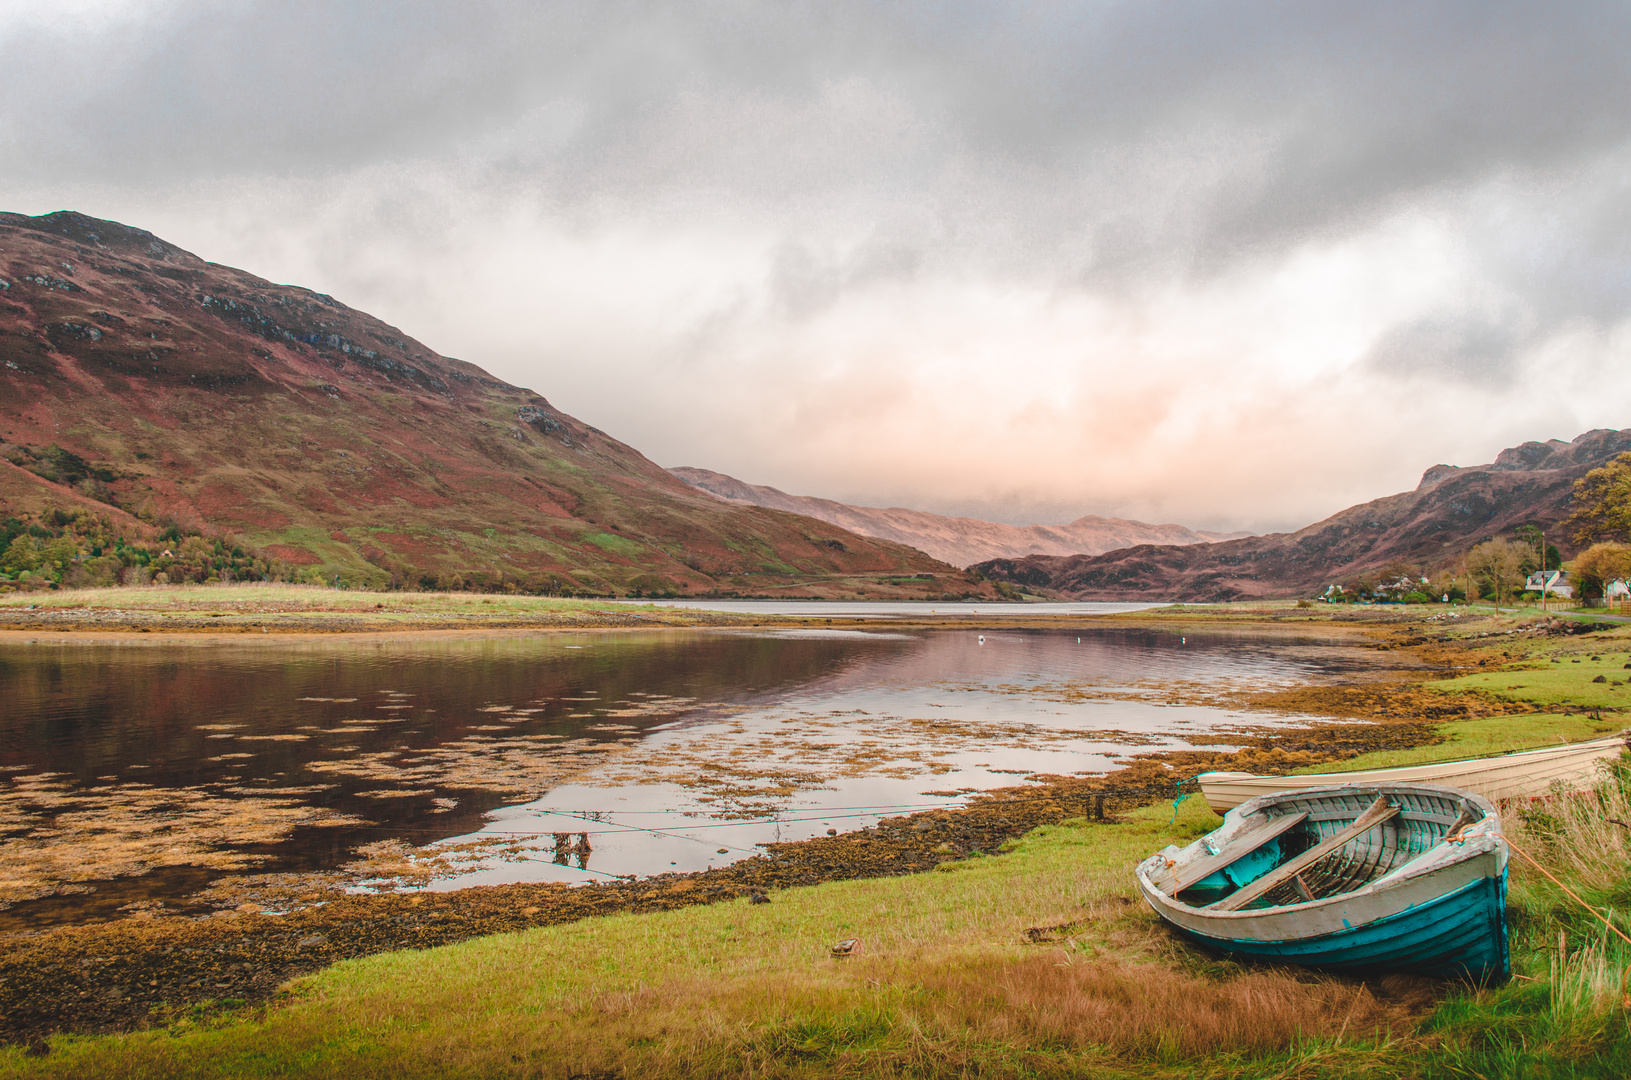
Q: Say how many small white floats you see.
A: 3